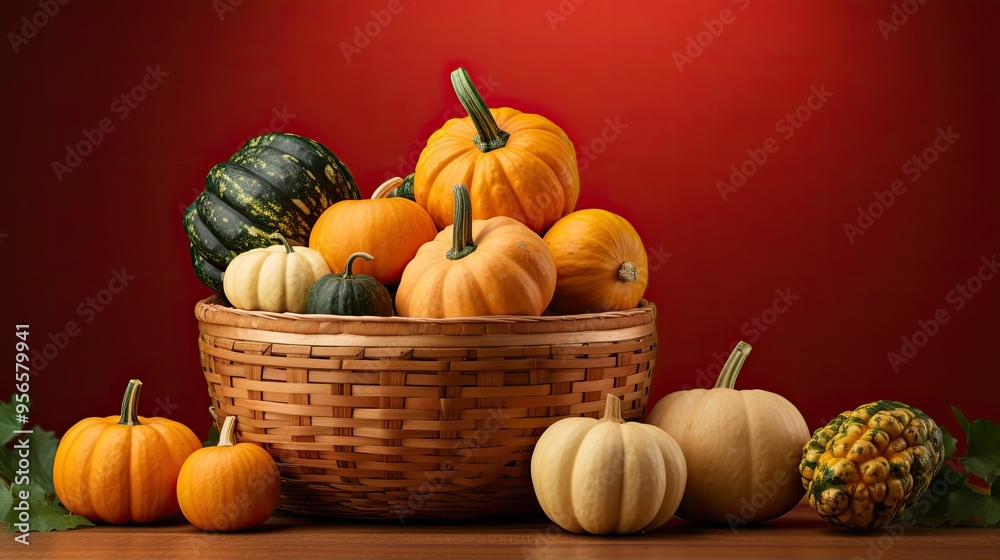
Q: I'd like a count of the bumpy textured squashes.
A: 1